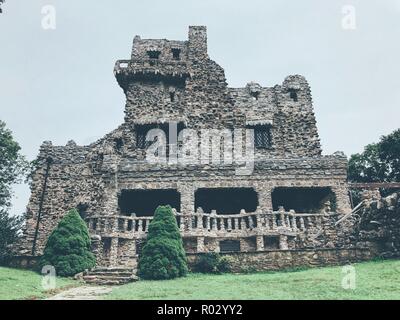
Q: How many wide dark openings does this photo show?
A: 3